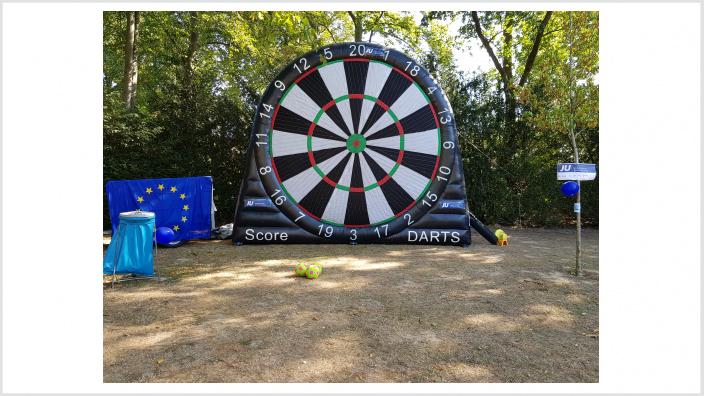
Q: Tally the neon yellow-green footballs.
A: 3